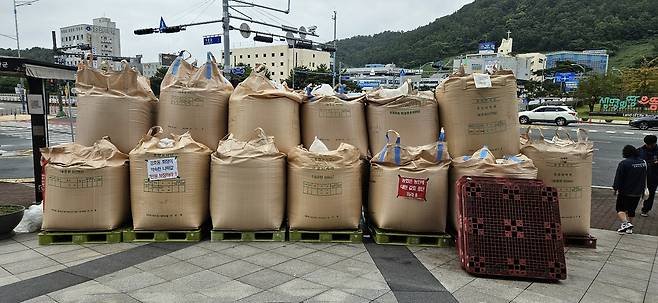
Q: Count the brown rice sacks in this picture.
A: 13